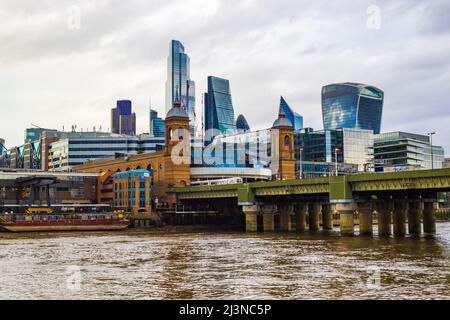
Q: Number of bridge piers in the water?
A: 12